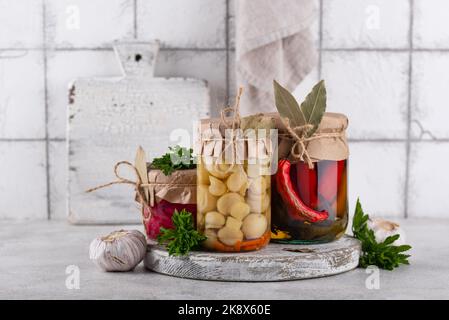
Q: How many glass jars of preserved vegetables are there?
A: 3